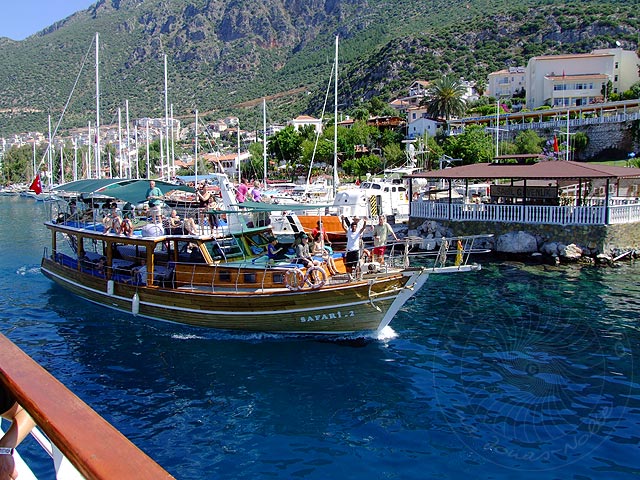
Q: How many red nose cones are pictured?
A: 0